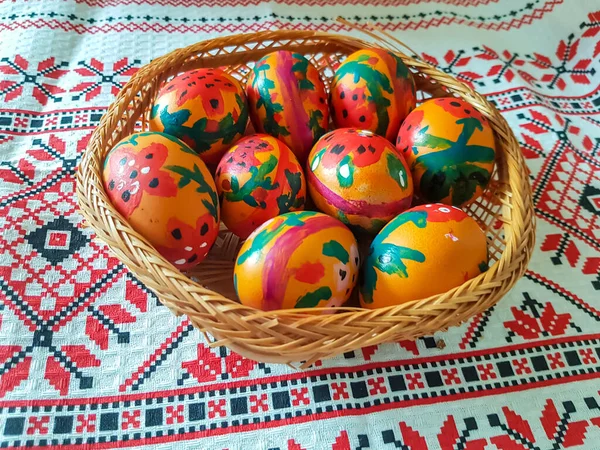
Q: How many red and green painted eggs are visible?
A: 9